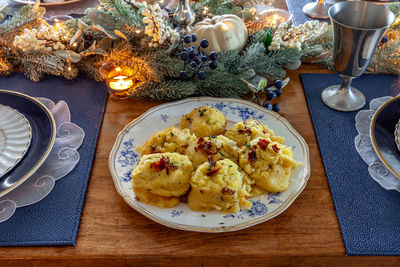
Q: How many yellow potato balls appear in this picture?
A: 7